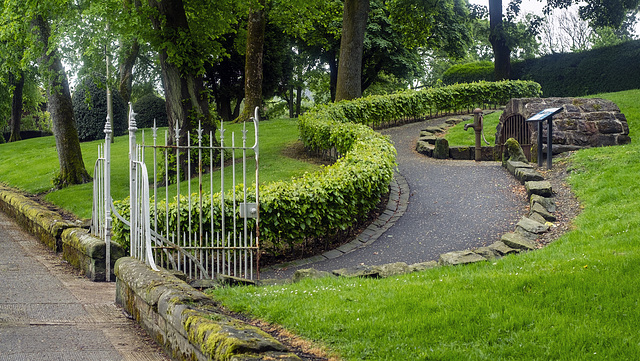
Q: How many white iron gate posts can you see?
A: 2